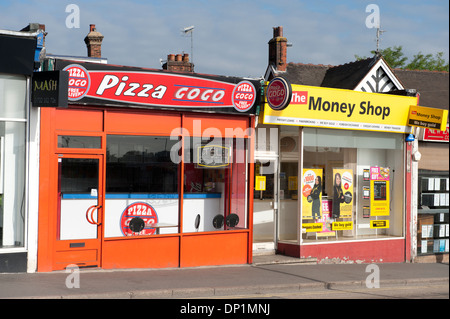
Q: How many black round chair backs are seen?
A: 4